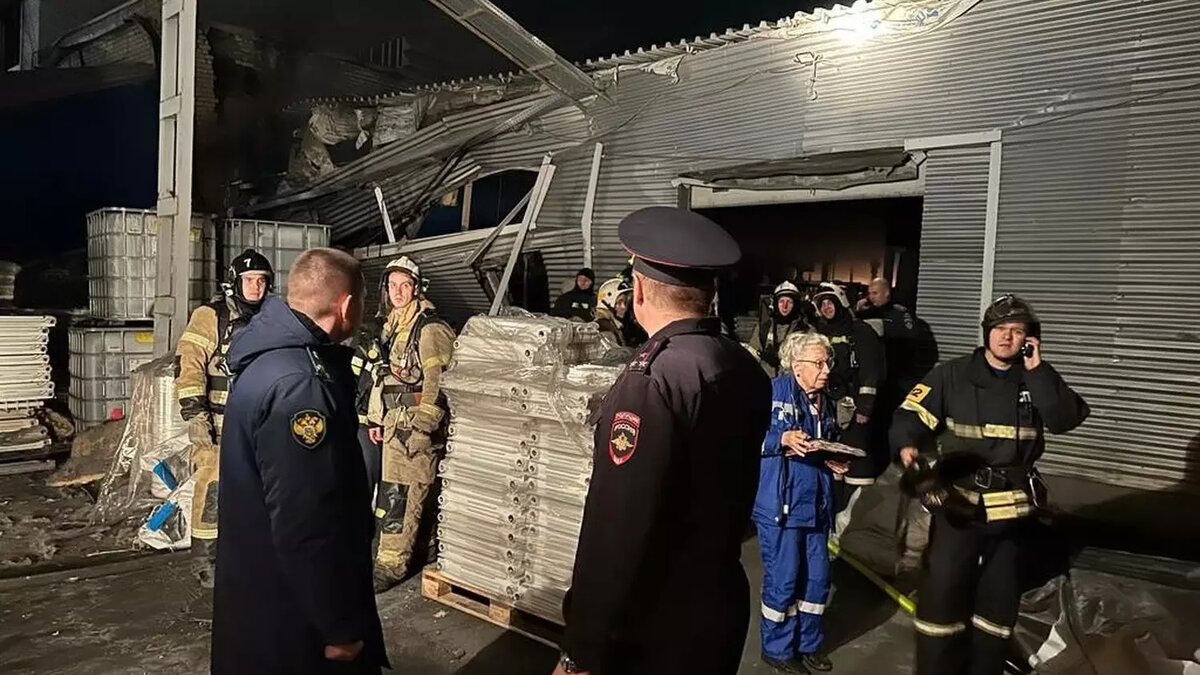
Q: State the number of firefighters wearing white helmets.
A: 4